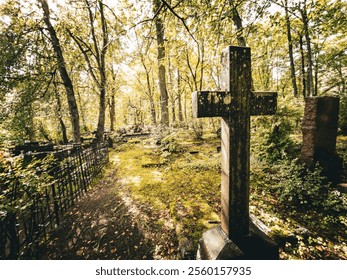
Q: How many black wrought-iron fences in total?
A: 1